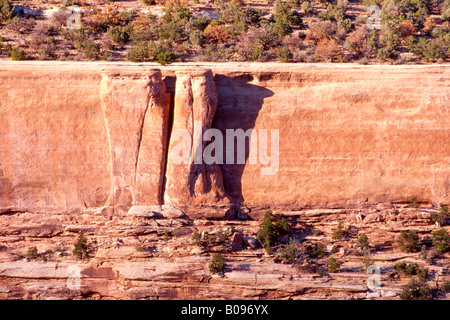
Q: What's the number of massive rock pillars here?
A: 2